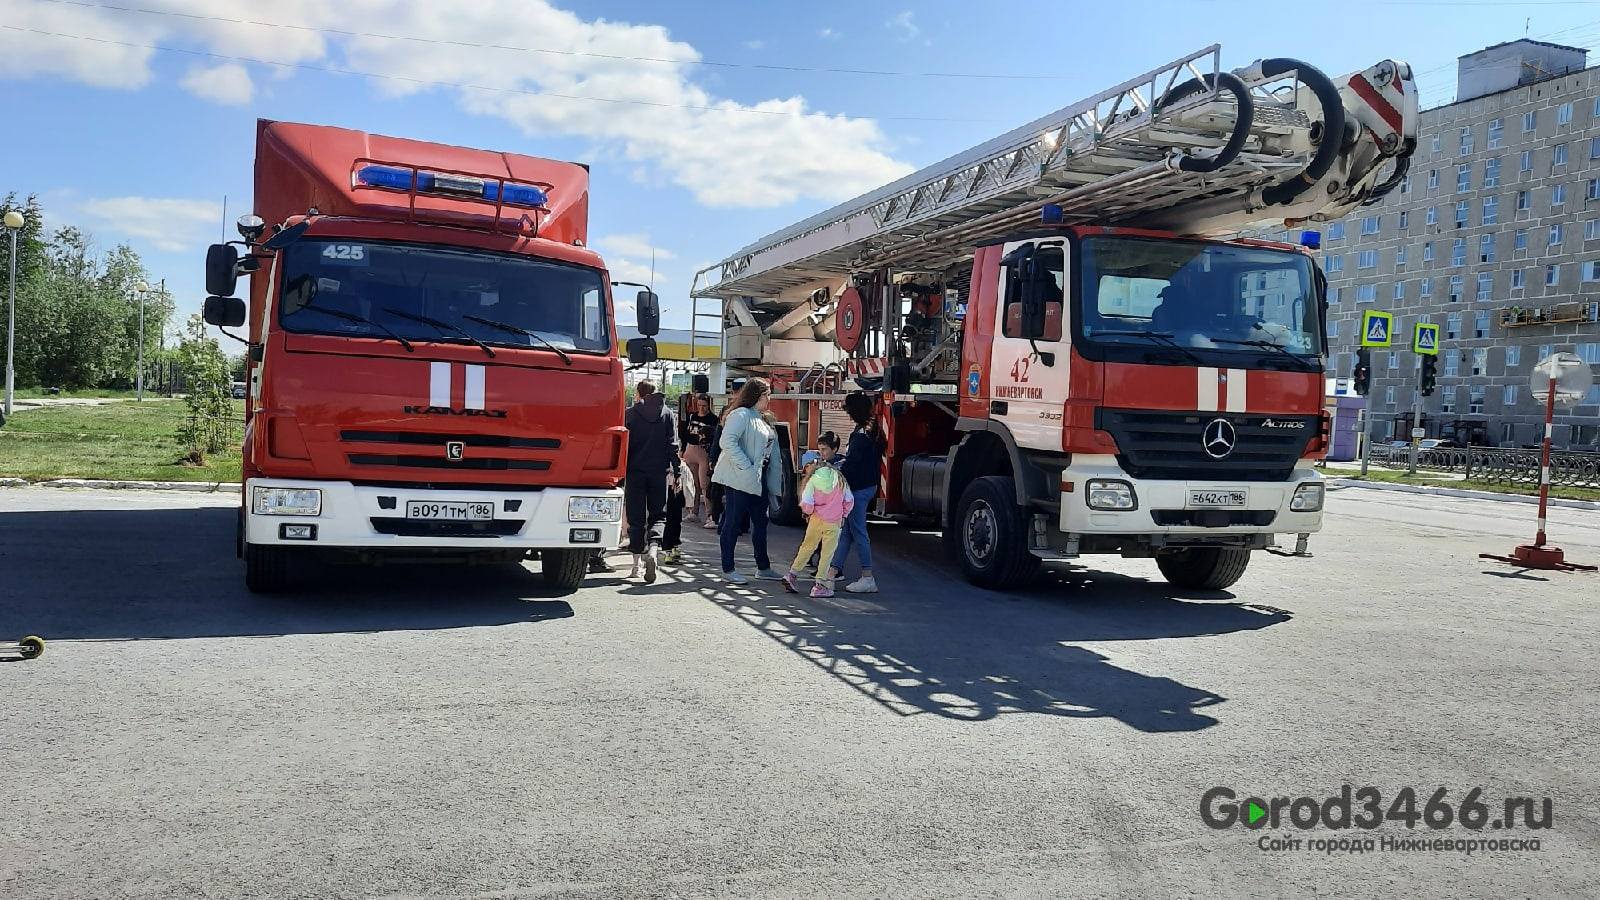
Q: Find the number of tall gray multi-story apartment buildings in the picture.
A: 1